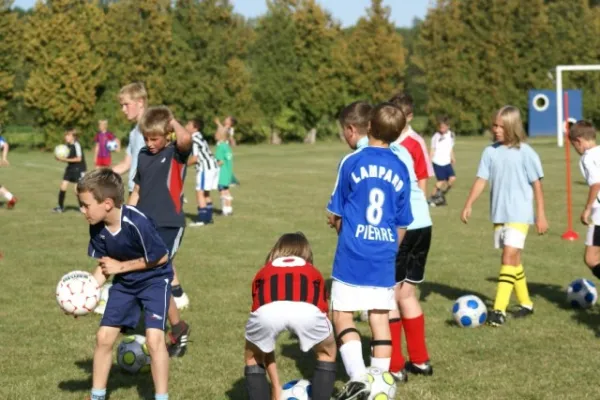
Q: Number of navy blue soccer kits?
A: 1